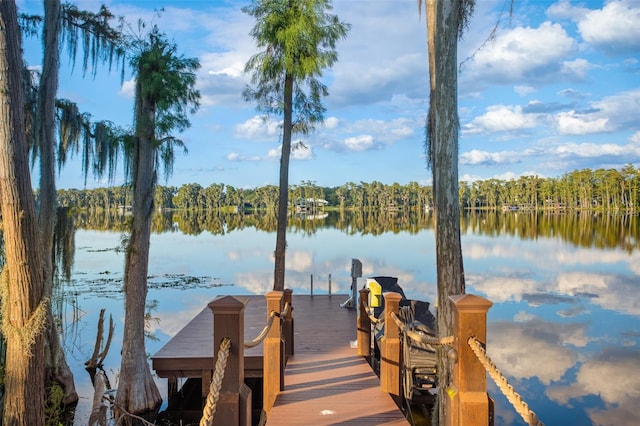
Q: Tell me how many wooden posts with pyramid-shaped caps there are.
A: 6